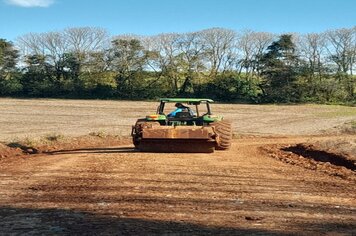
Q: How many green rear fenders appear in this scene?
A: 2